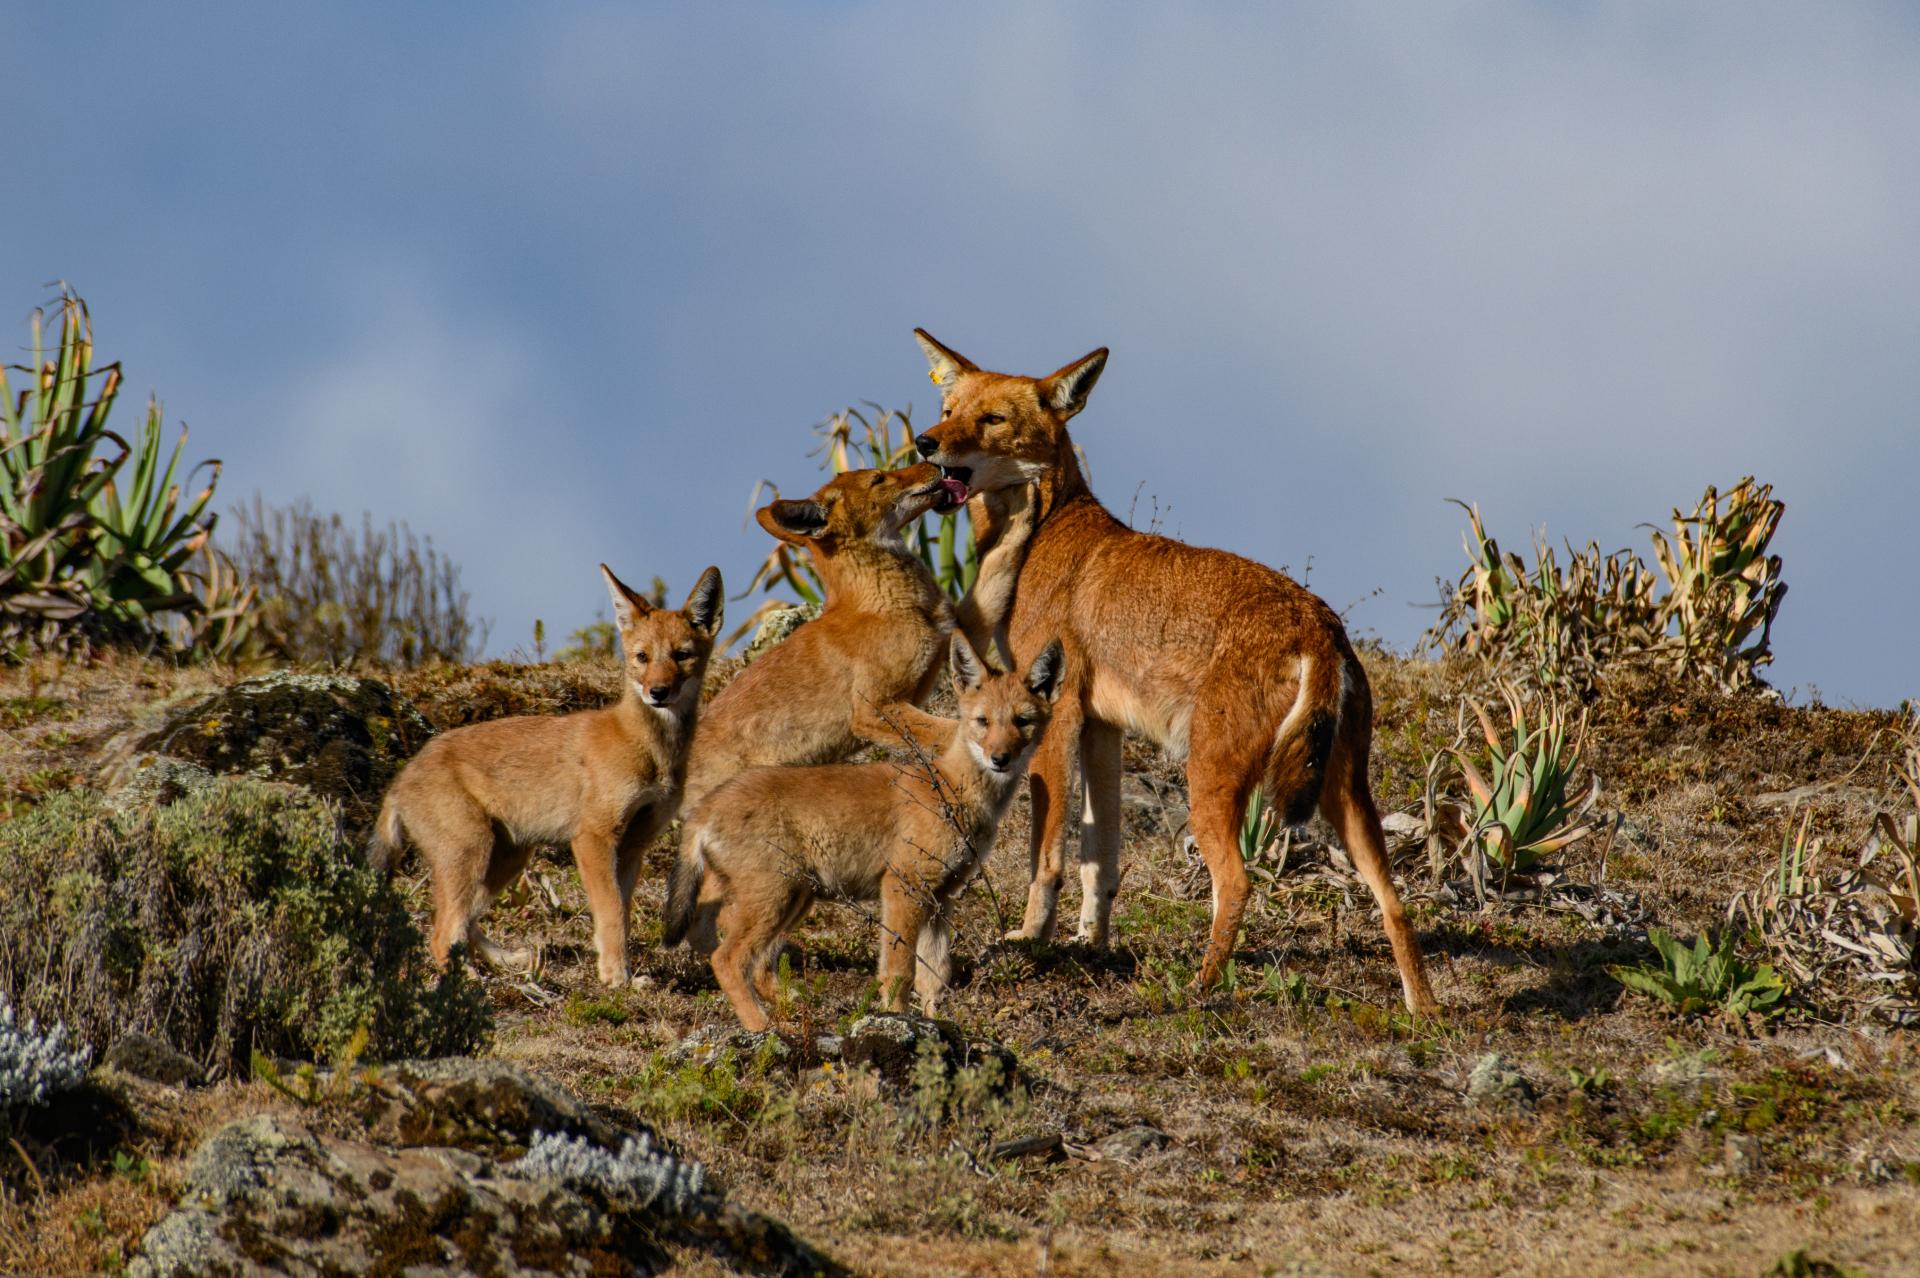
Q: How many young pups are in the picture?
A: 3